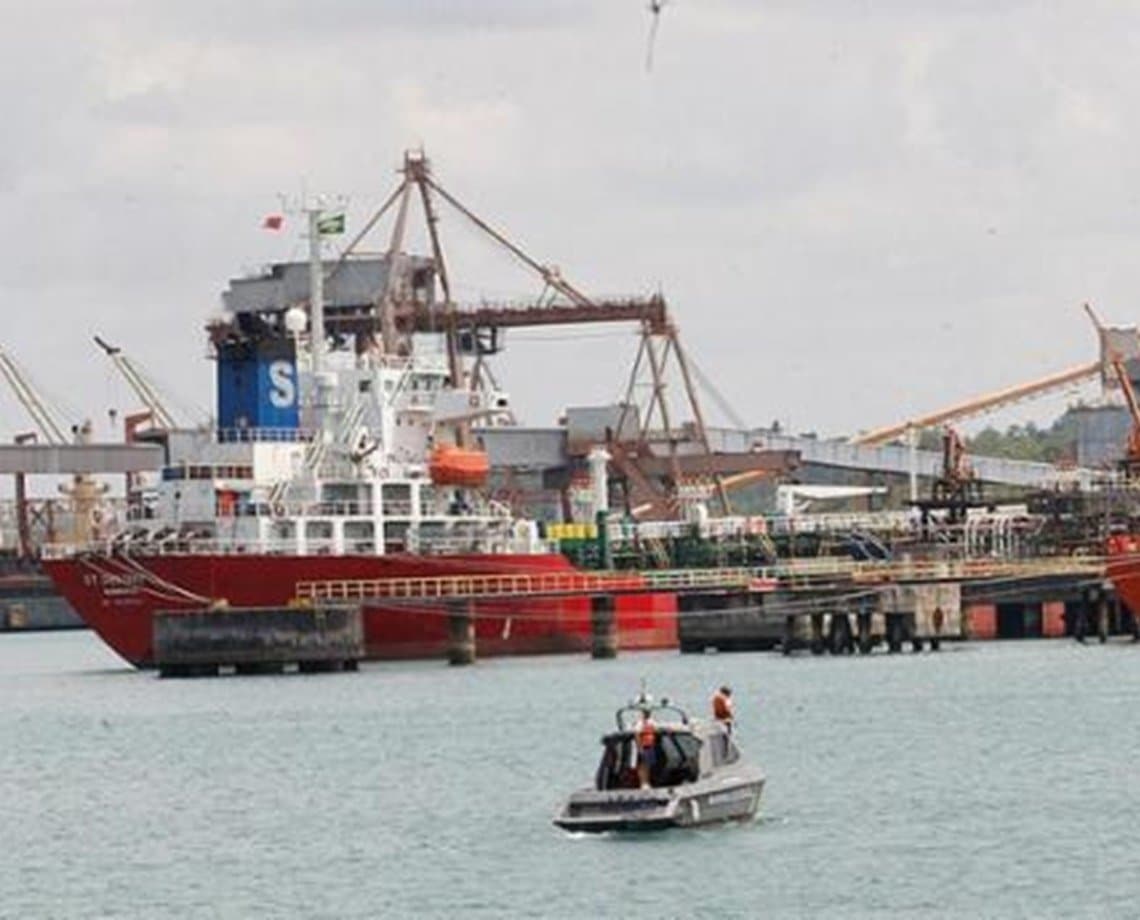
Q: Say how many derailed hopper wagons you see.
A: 0